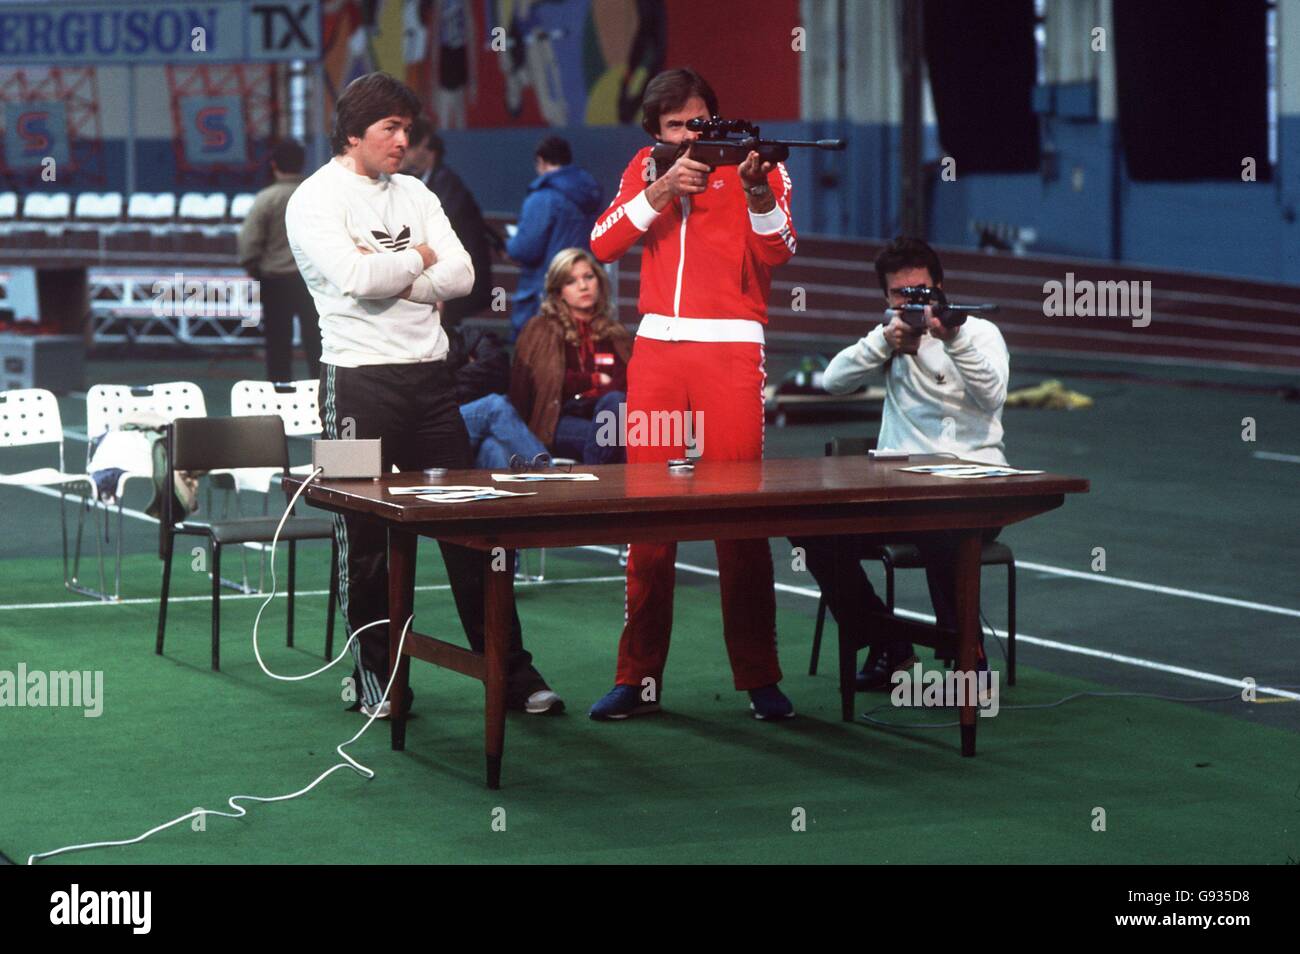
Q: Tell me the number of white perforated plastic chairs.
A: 3